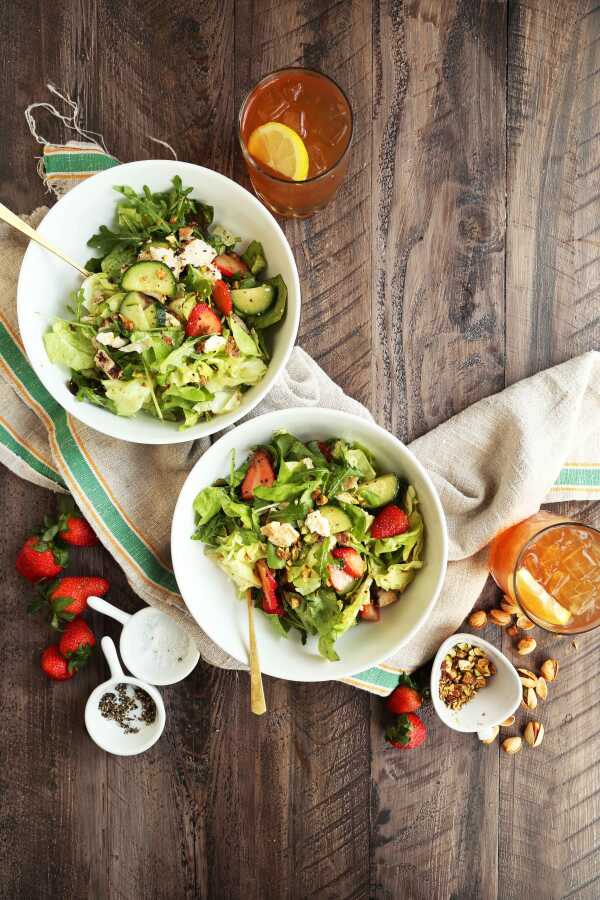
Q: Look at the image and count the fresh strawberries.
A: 7